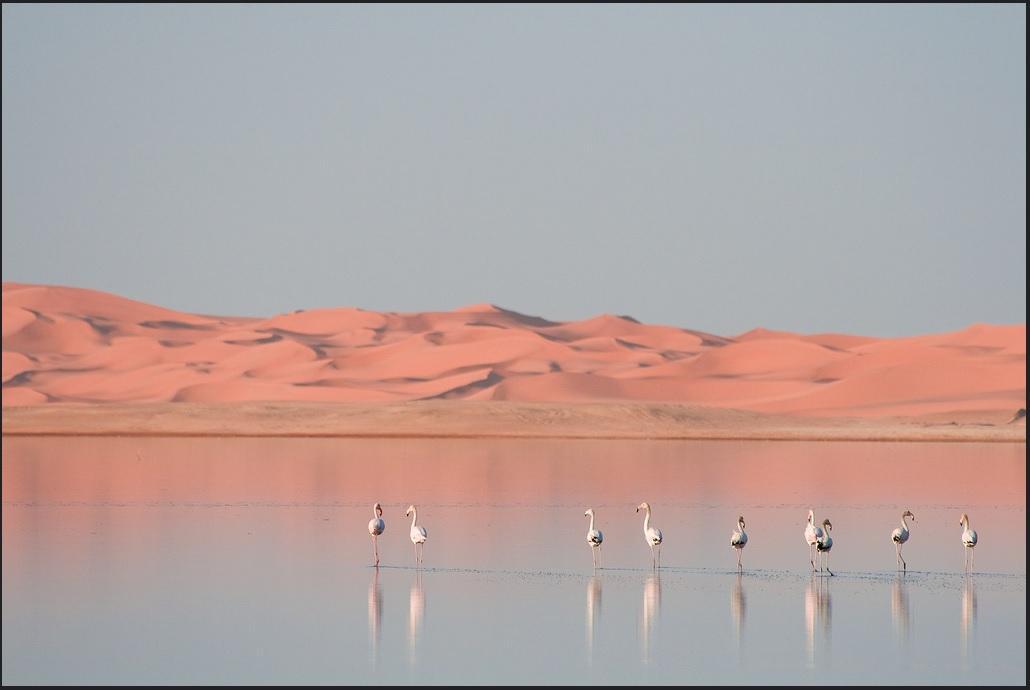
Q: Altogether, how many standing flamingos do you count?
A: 9